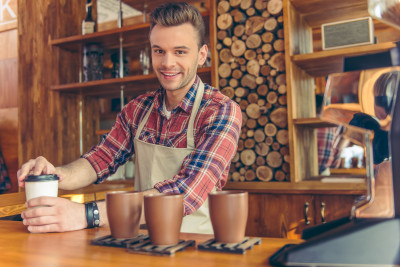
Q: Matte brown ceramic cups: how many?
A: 3